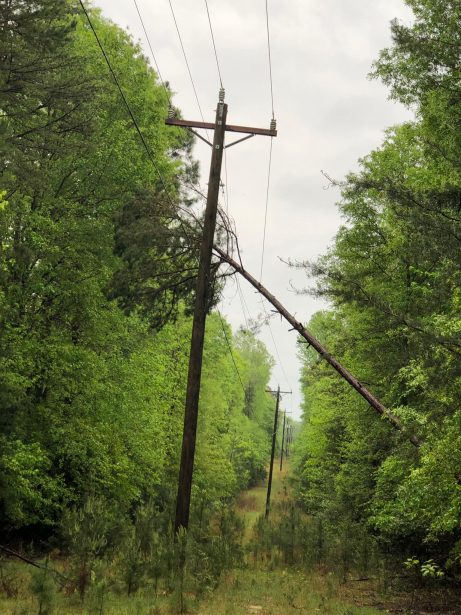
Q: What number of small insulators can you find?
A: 3